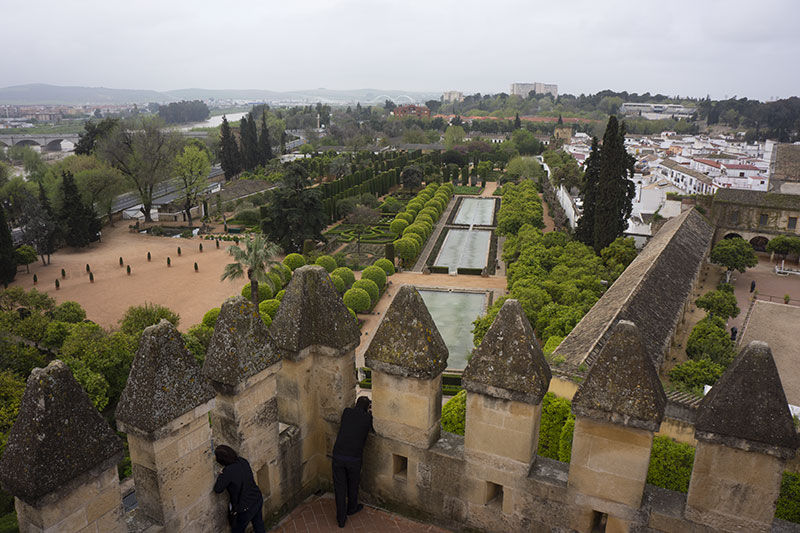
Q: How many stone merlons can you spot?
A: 8